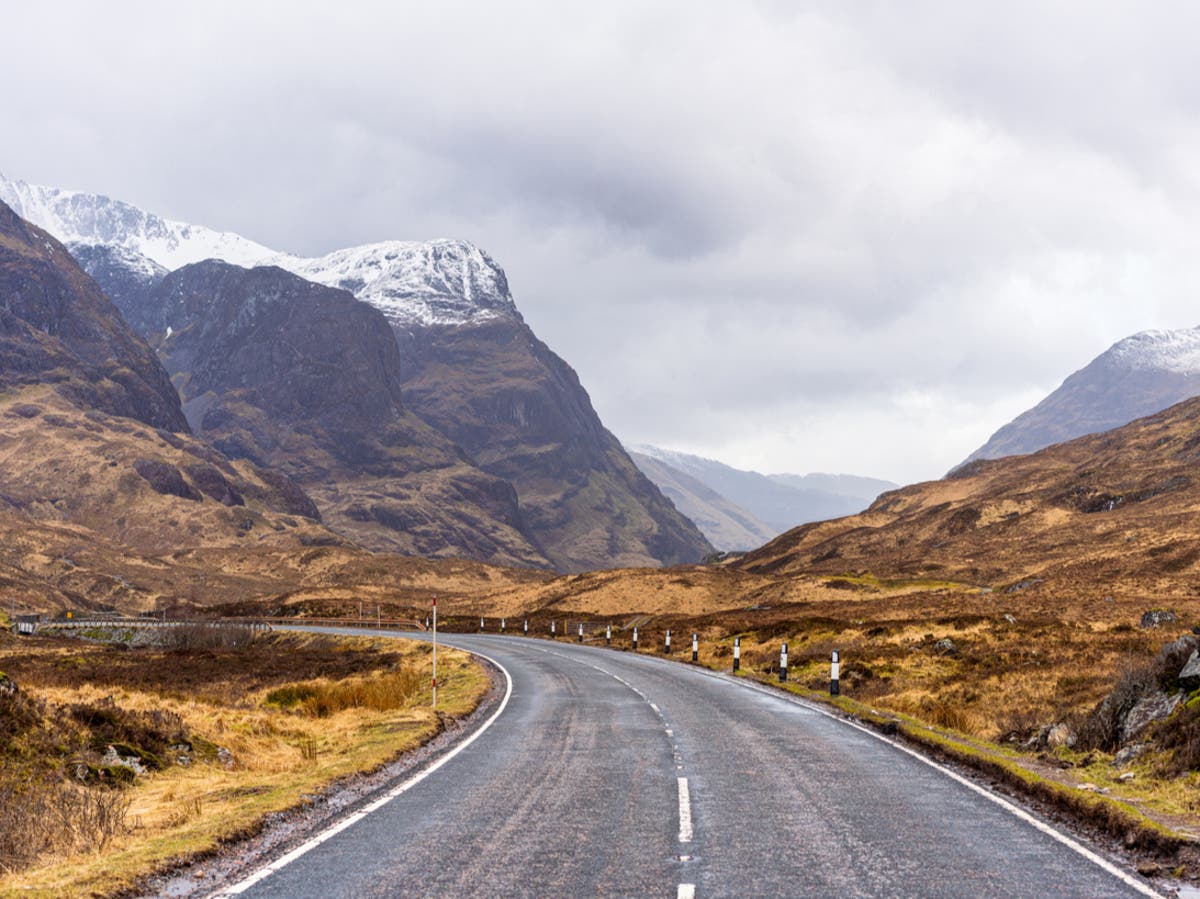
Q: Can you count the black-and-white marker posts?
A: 13